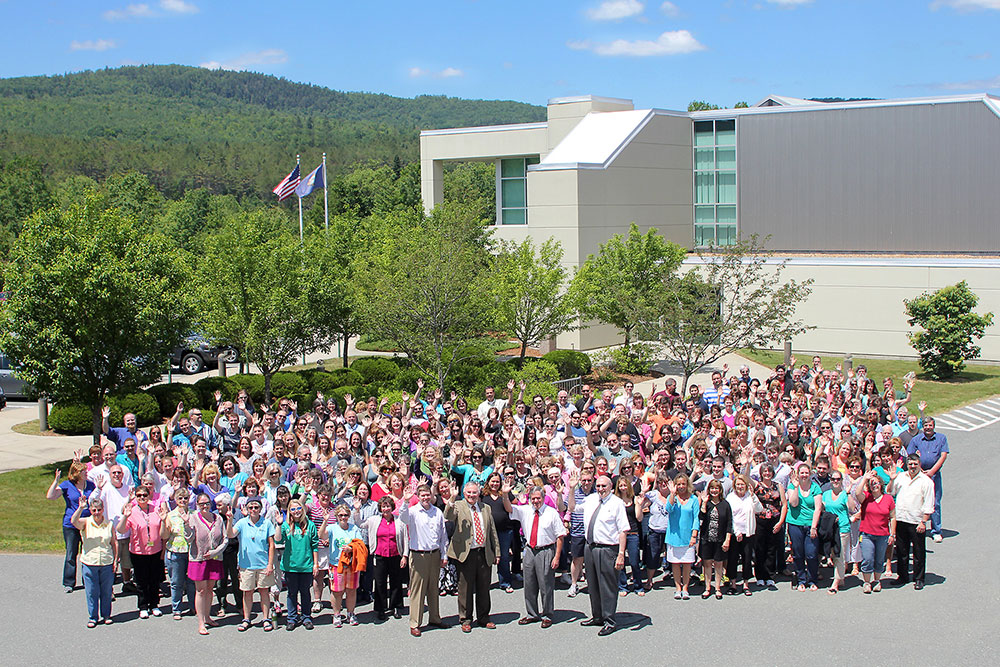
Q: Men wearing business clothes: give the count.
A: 4